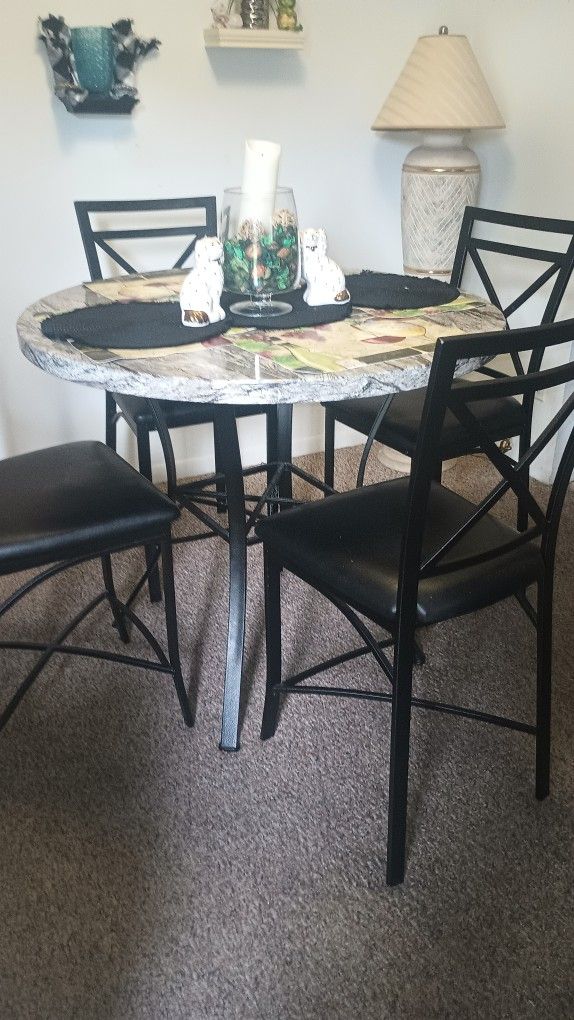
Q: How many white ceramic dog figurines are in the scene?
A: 2